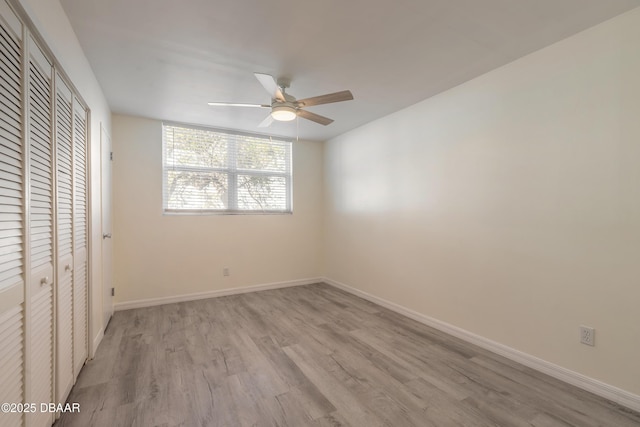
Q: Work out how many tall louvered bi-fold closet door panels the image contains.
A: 4